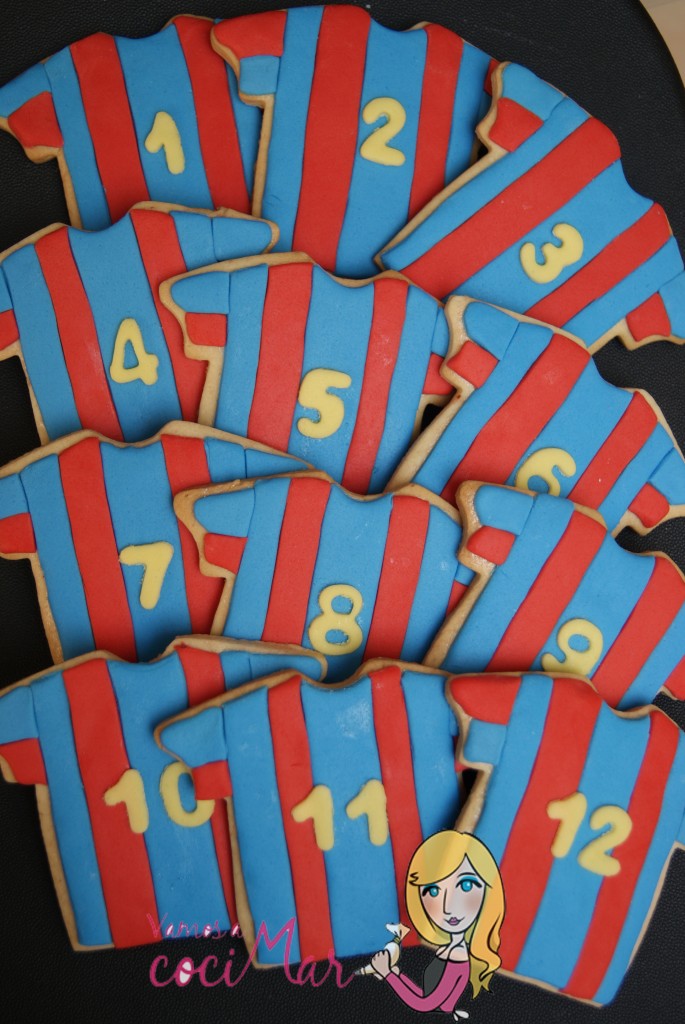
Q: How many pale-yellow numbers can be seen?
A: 12